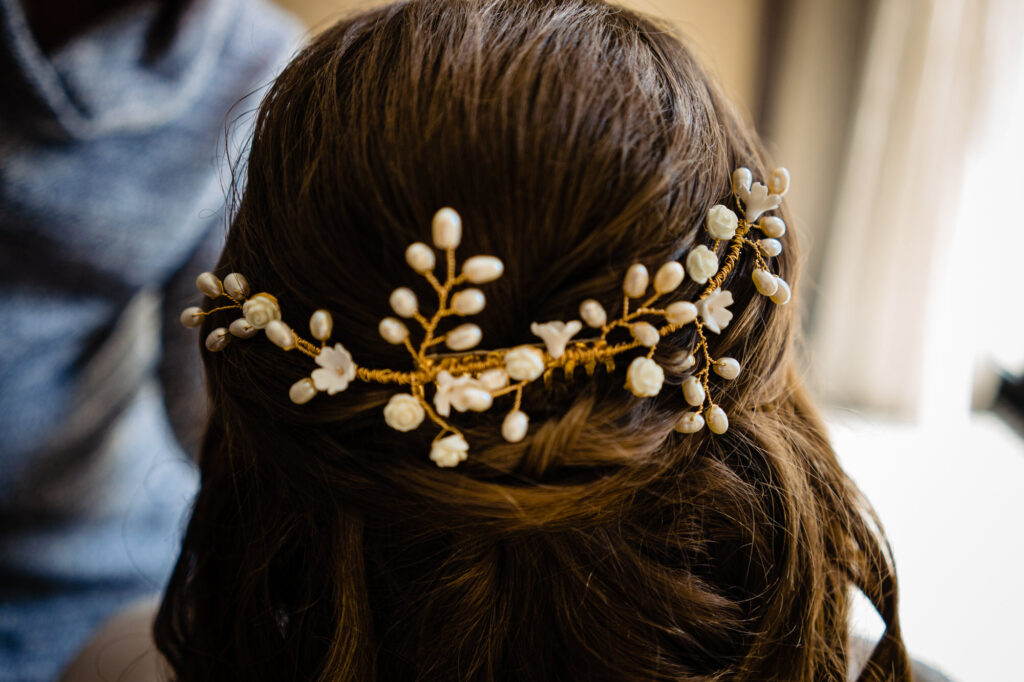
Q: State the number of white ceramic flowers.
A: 12